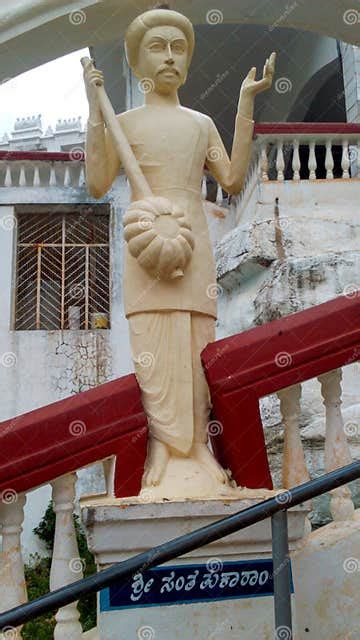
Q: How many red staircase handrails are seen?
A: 2